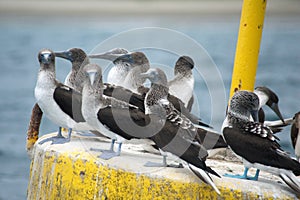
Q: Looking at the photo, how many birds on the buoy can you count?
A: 10